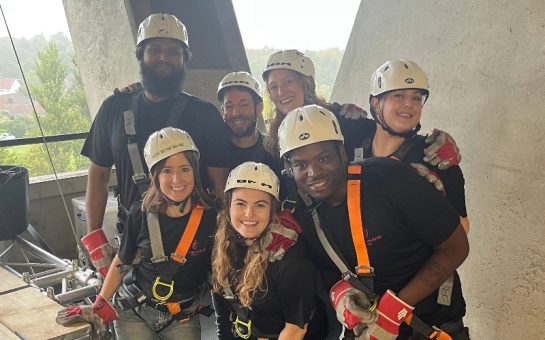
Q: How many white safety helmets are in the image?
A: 7